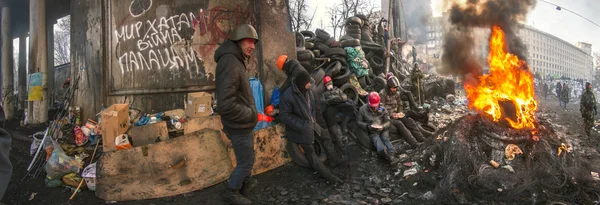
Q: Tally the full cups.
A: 0